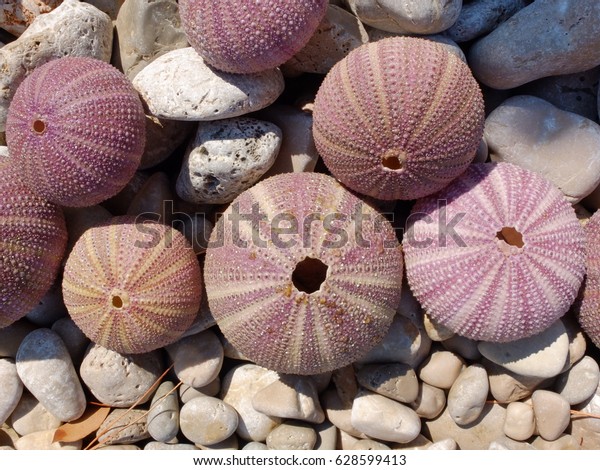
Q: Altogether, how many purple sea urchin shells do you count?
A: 8